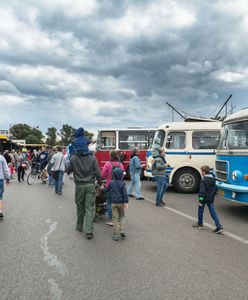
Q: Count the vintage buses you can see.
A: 3